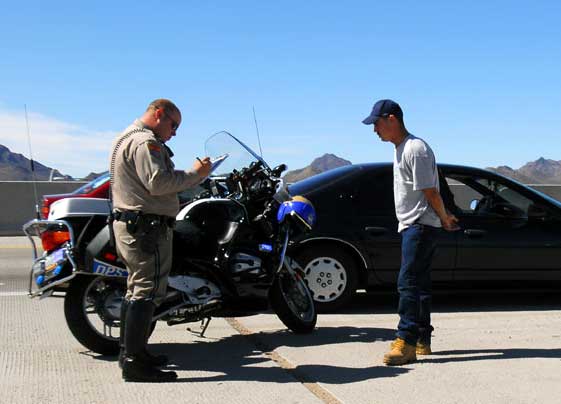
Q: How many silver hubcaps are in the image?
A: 1